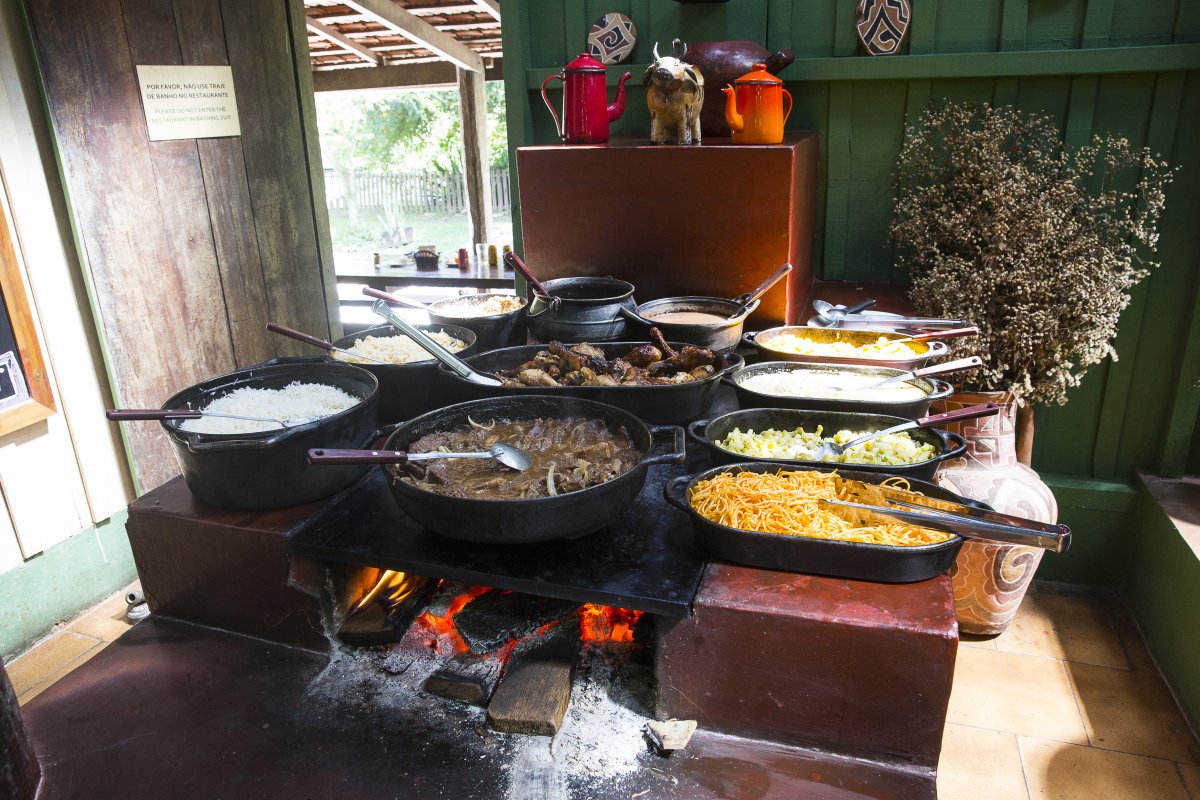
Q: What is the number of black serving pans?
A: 11